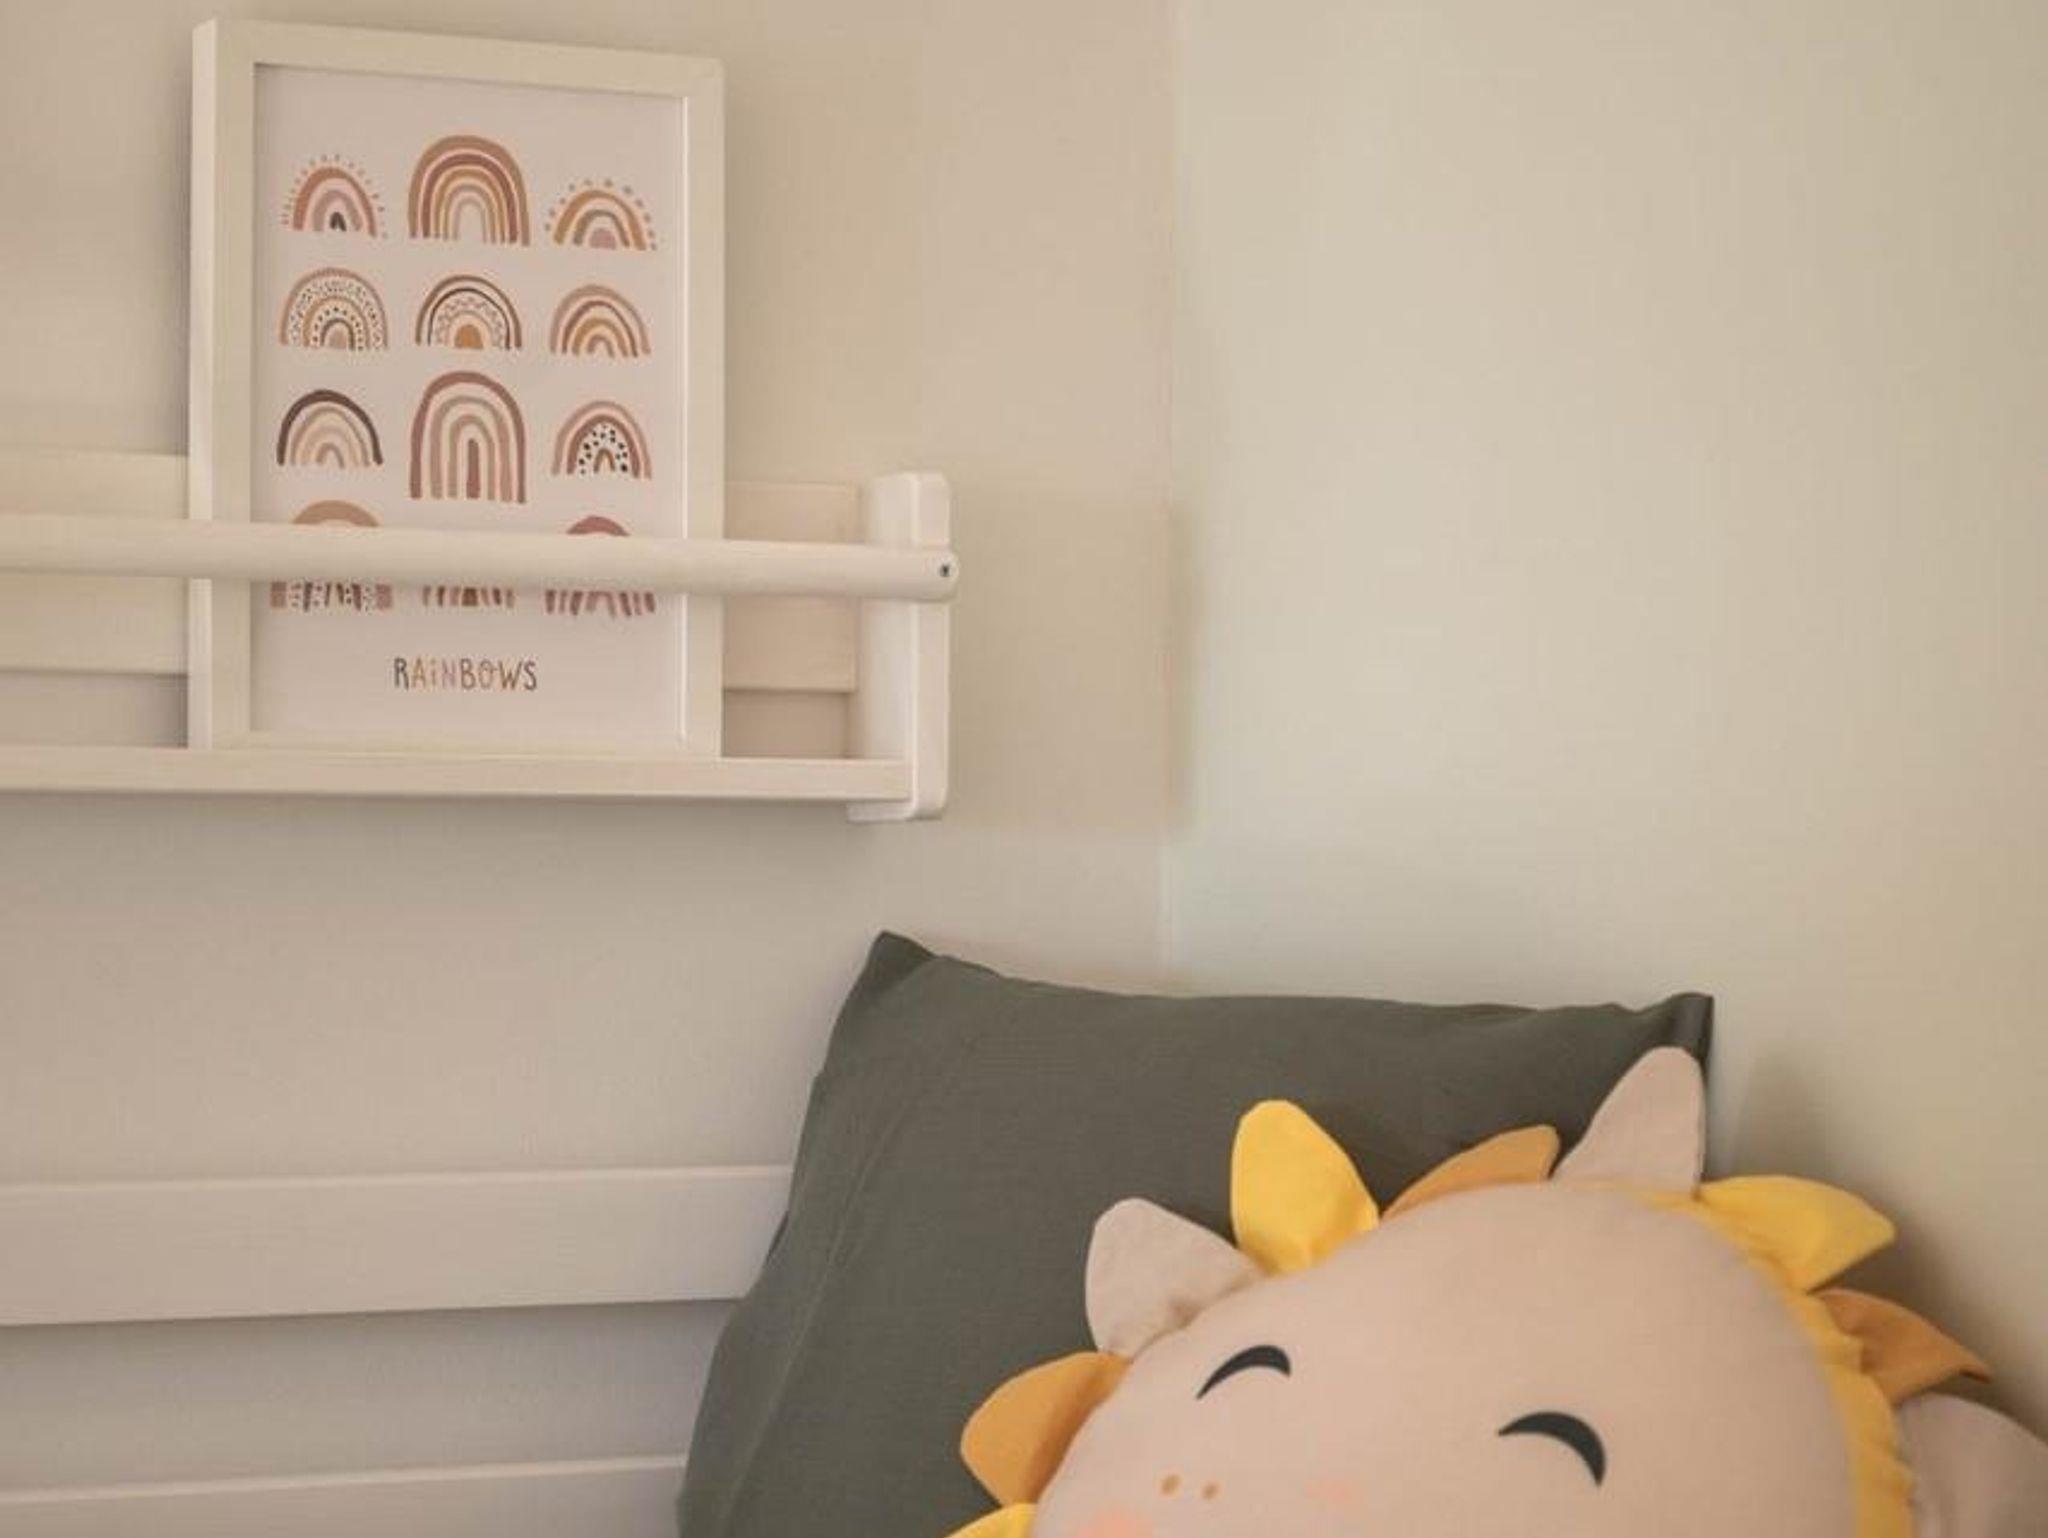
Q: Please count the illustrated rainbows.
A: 12